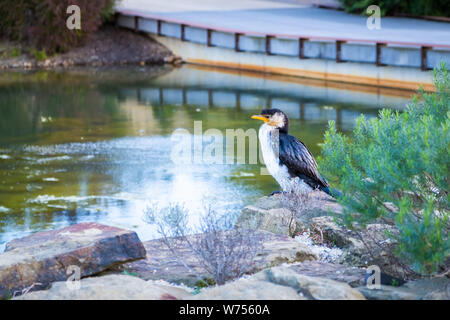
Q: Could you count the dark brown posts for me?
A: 10